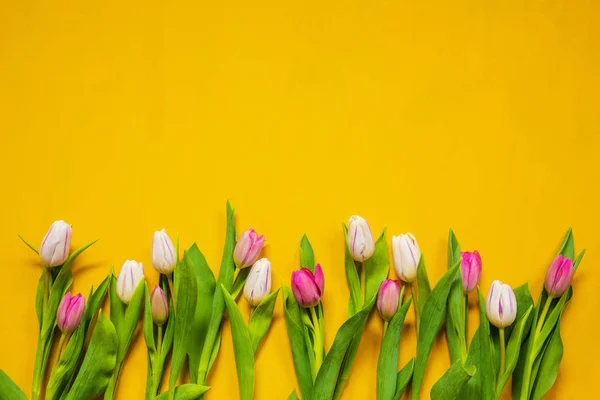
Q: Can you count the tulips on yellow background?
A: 14